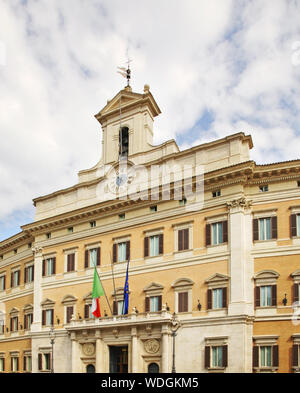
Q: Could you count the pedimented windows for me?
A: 12